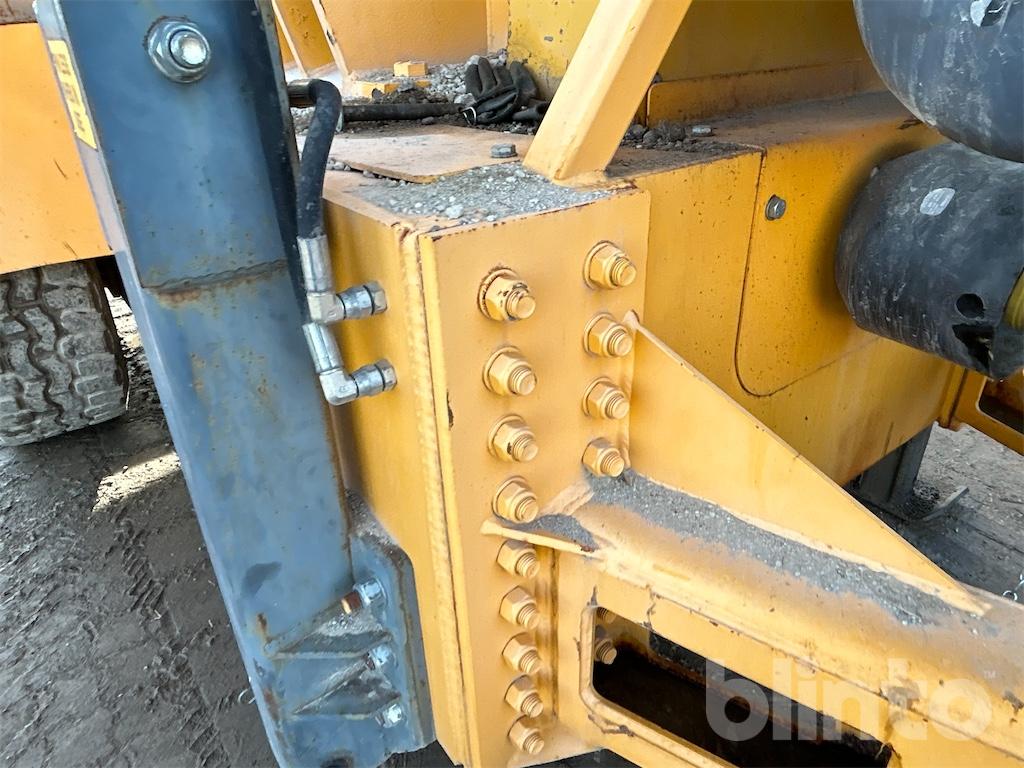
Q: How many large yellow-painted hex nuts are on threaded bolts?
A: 13